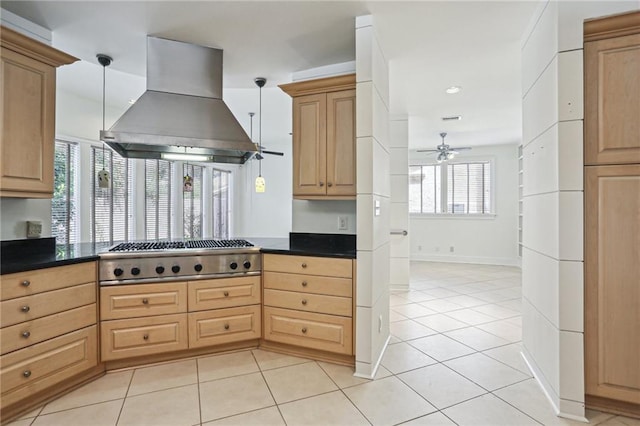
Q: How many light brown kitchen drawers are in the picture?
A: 12